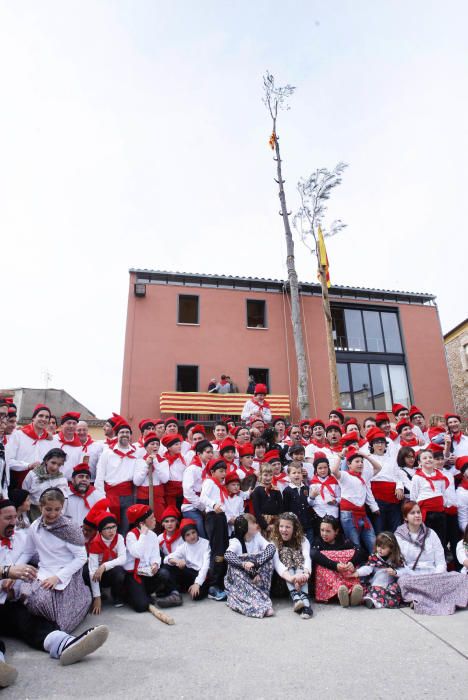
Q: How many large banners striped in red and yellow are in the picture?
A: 1